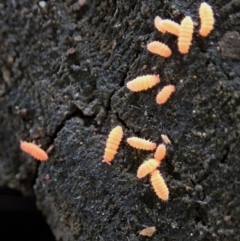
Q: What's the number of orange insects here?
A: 13